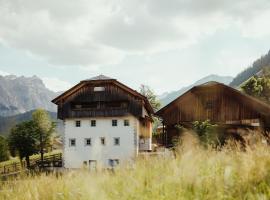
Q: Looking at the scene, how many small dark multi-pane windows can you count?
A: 8